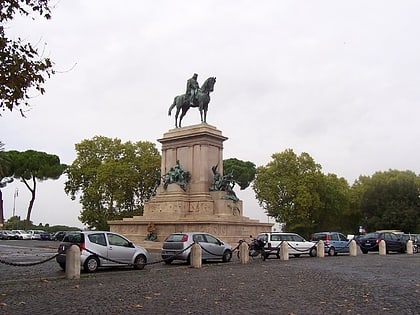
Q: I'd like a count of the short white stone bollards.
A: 8